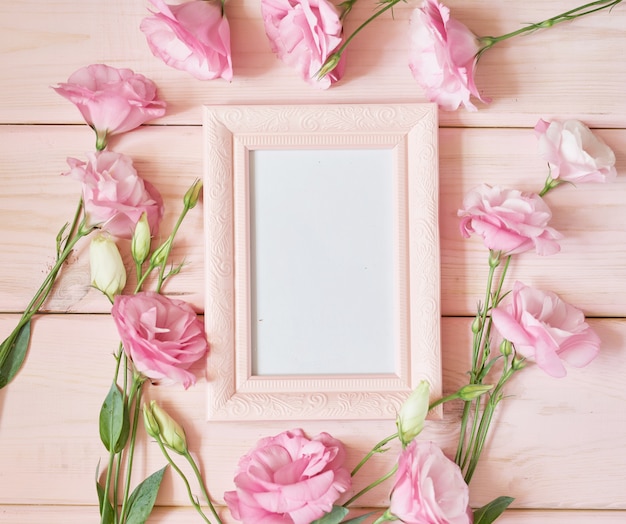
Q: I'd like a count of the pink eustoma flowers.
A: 11